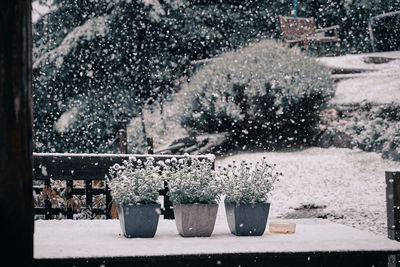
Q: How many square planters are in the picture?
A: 3